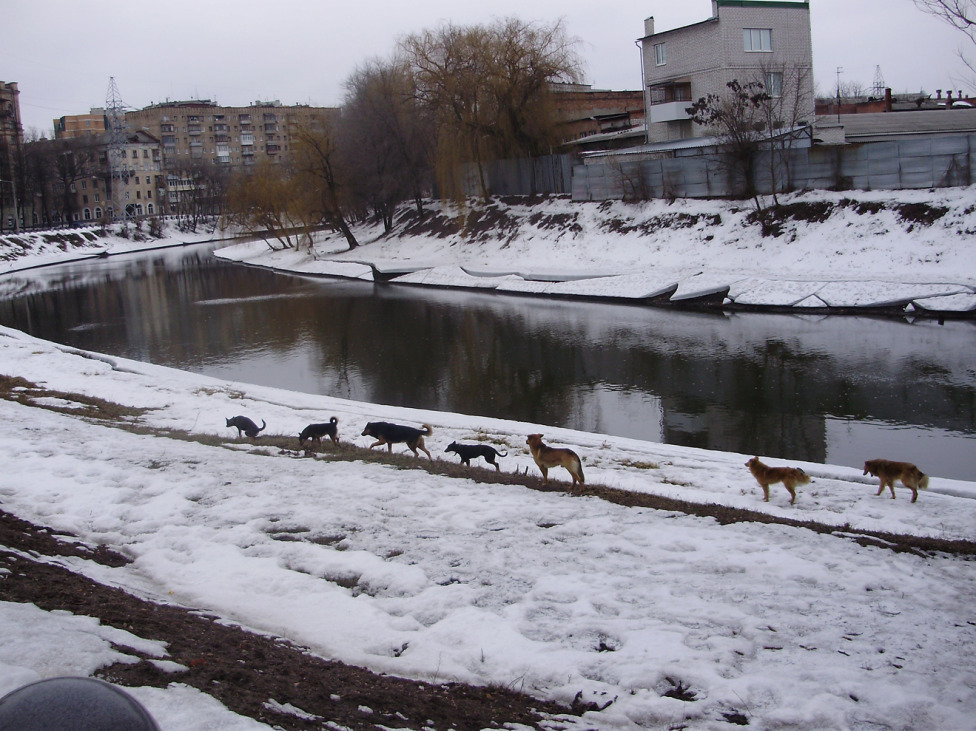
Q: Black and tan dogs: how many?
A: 2